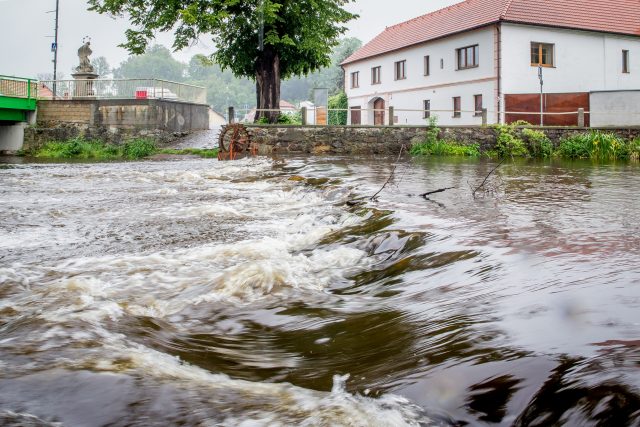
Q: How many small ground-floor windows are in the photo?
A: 3